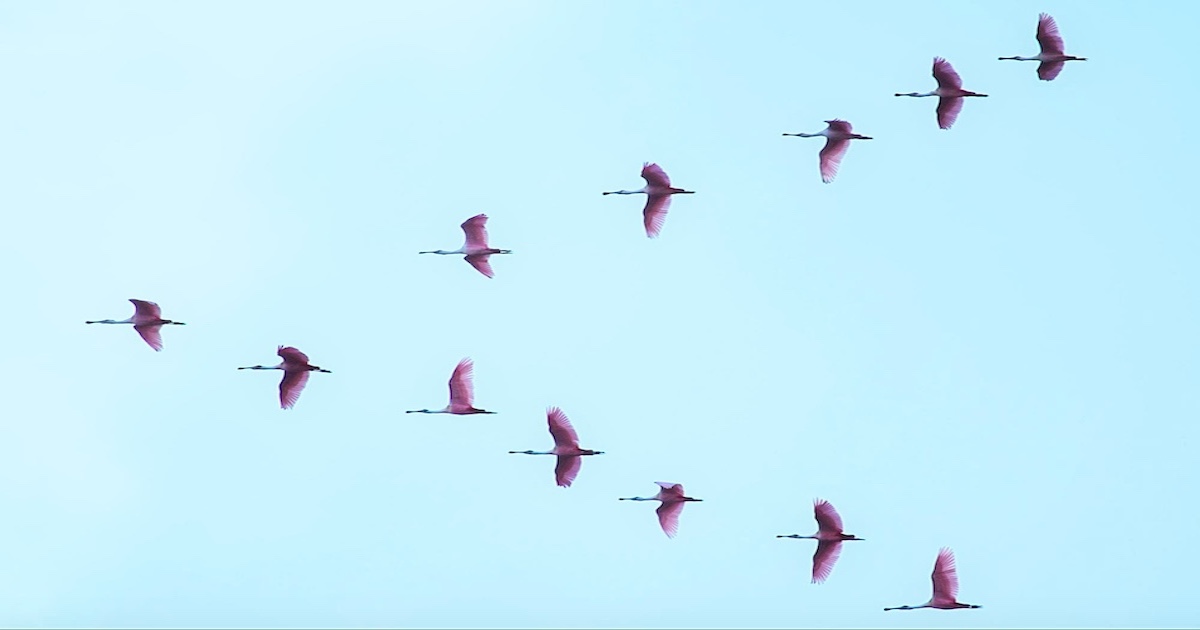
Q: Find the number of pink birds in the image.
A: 12